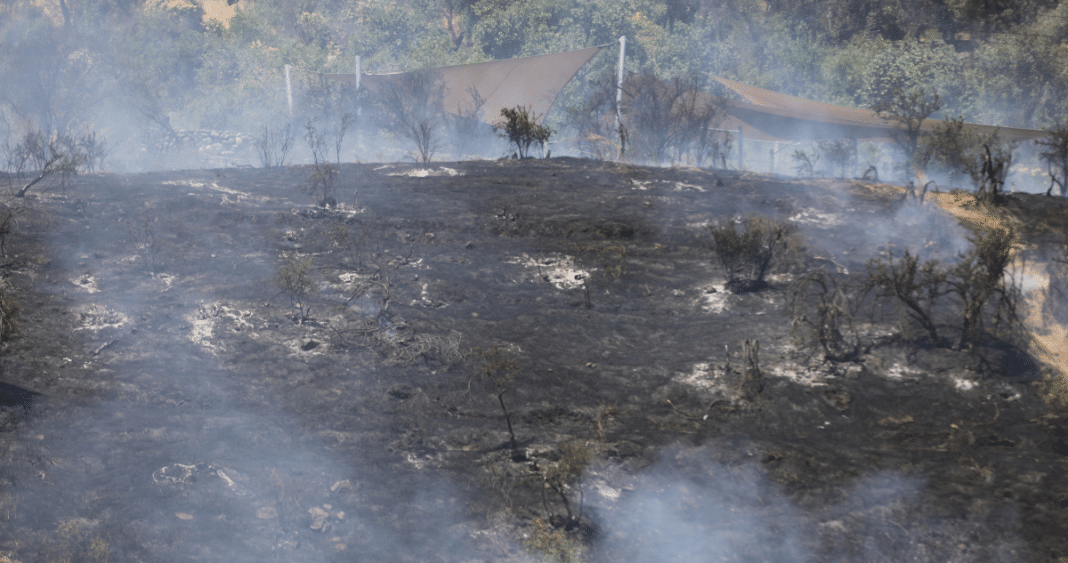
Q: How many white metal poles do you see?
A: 3